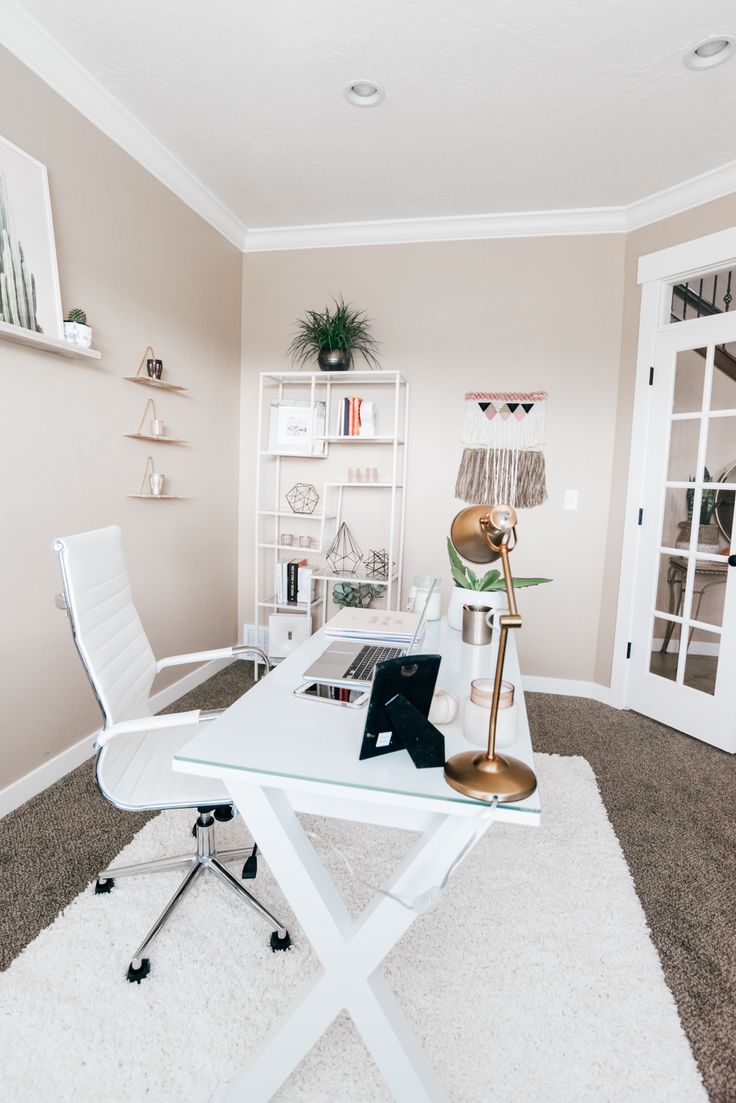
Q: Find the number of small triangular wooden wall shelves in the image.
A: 3